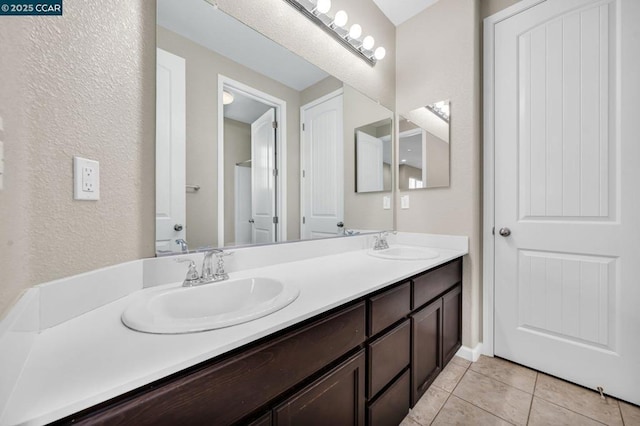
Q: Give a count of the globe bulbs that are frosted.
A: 5